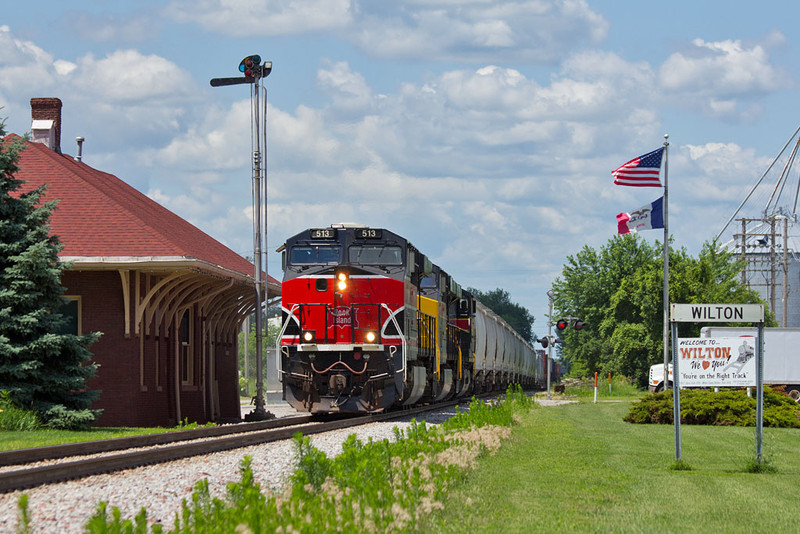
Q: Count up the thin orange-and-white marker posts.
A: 2